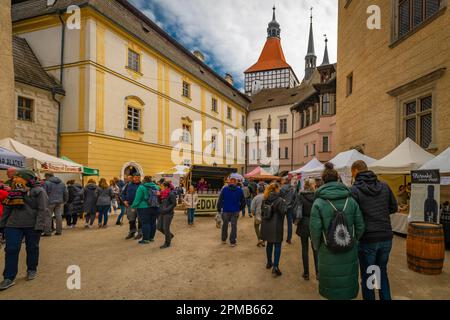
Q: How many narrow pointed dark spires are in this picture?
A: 2